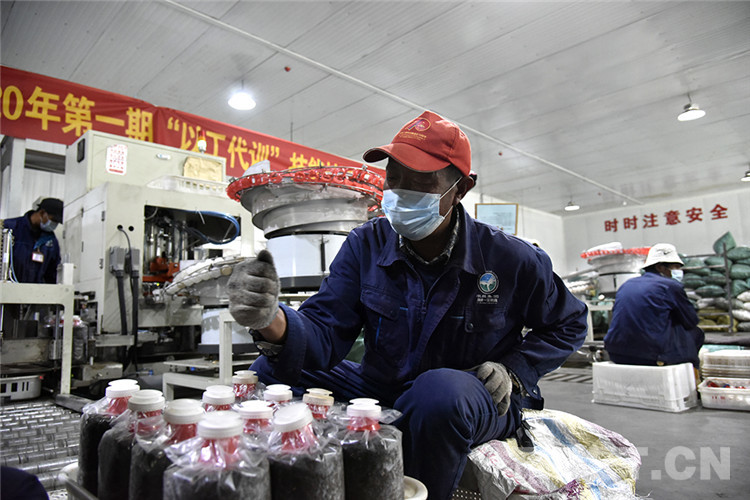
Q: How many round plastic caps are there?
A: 11